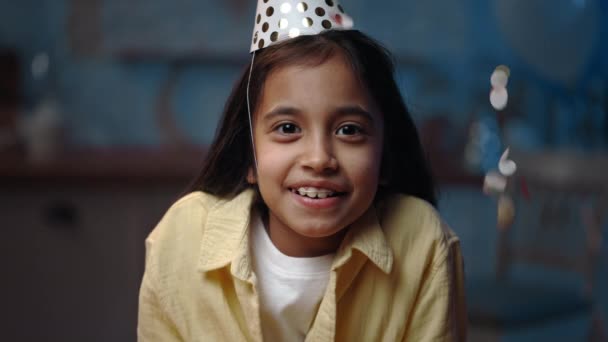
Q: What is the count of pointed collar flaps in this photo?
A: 2